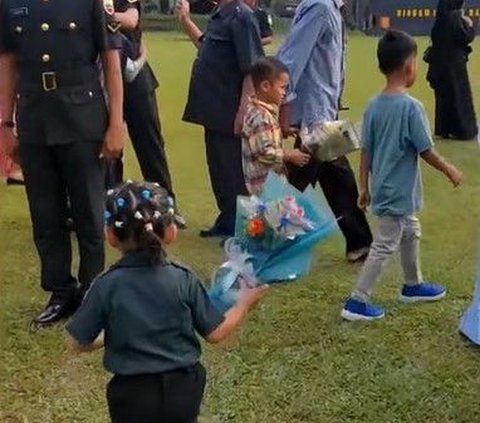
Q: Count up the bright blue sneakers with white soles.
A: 2